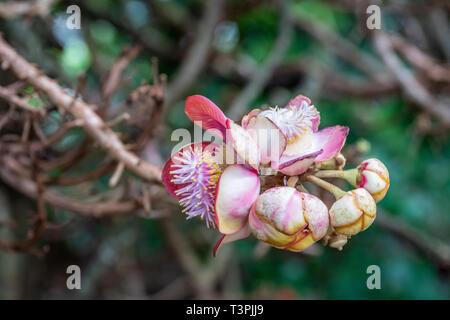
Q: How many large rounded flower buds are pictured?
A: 3